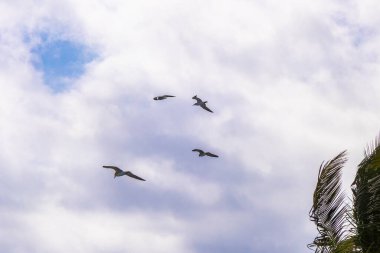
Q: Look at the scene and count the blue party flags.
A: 0